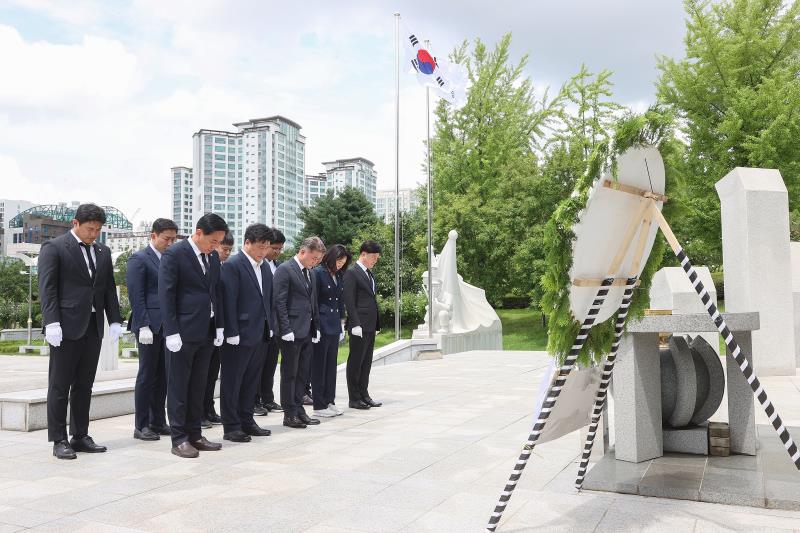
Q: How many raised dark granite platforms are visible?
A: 1